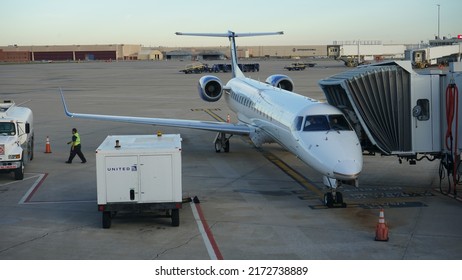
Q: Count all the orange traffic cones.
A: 3